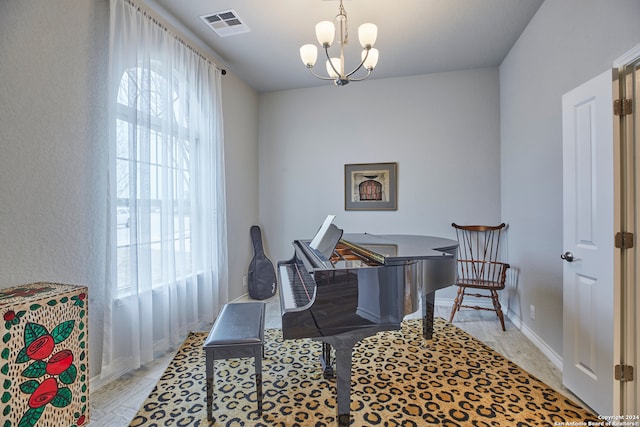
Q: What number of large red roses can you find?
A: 3